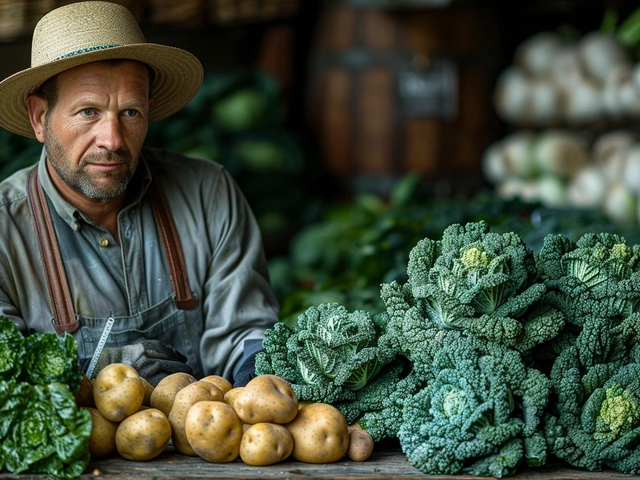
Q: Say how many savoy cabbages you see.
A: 5